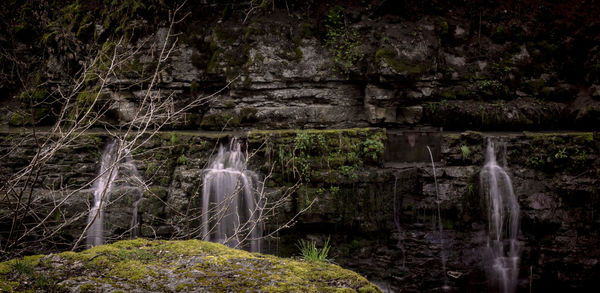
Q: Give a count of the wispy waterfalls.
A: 3